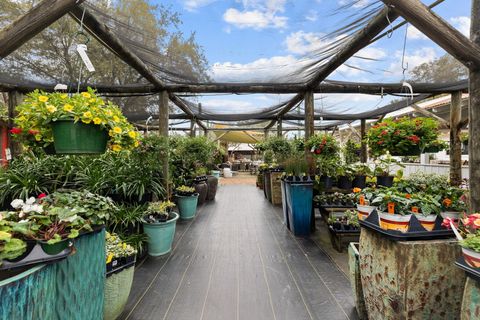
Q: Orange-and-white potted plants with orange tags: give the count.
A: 3